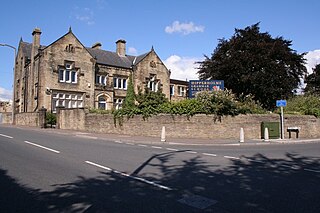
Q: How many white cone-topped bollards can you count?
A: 3